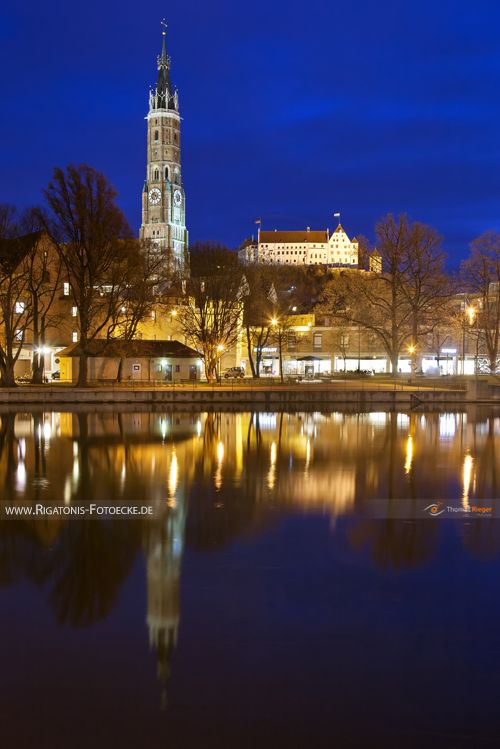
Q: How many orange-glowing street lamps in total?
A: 5